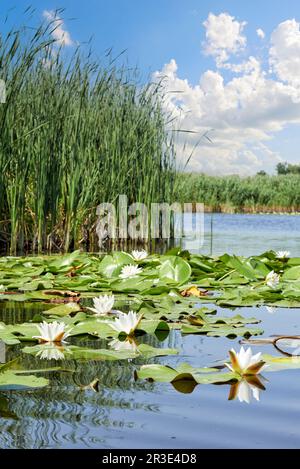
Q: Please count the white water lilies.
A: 8